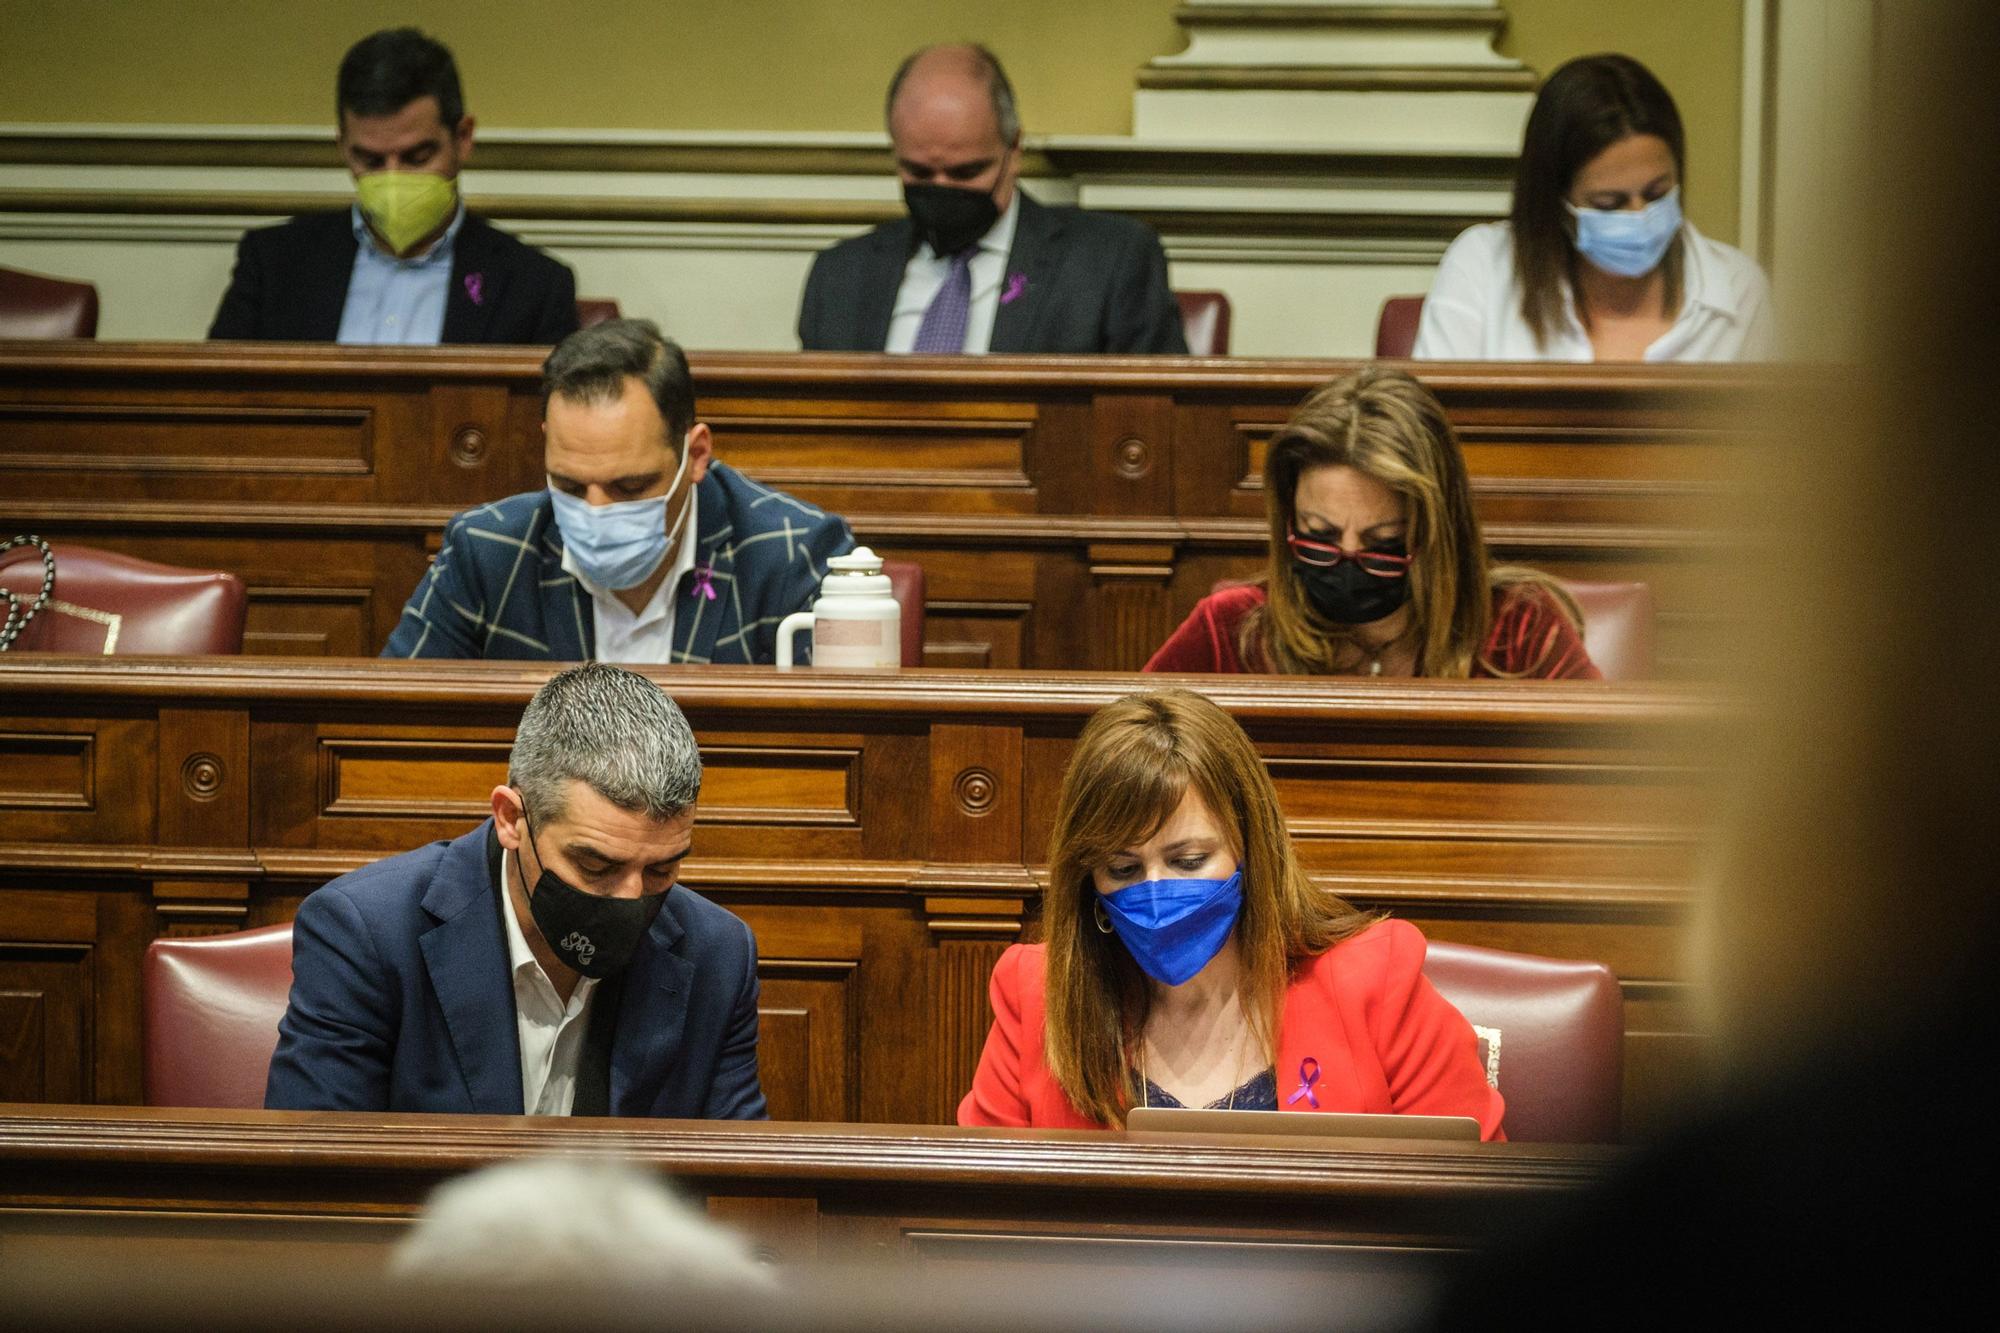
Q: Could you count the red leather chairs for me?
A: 9